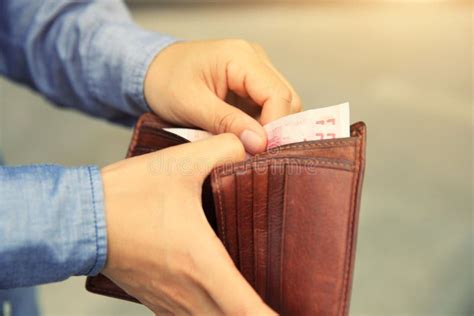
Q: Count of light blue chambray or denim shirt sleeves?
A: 2